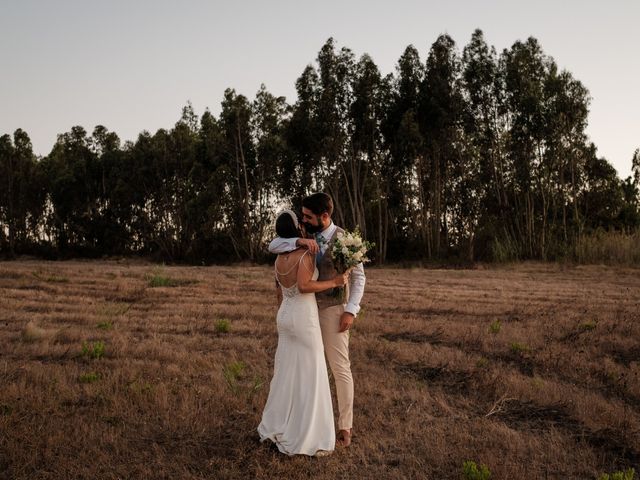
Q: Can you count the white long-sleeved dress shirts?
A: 1